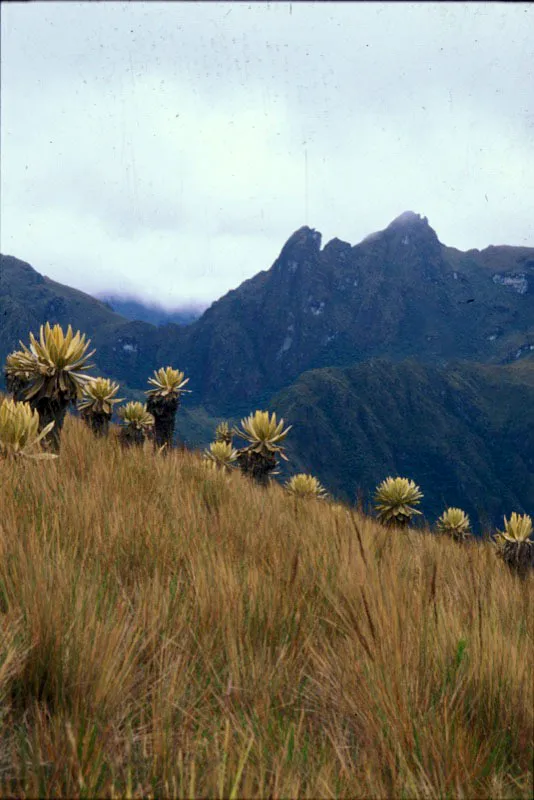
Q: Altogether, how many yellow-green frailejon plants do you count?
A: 13